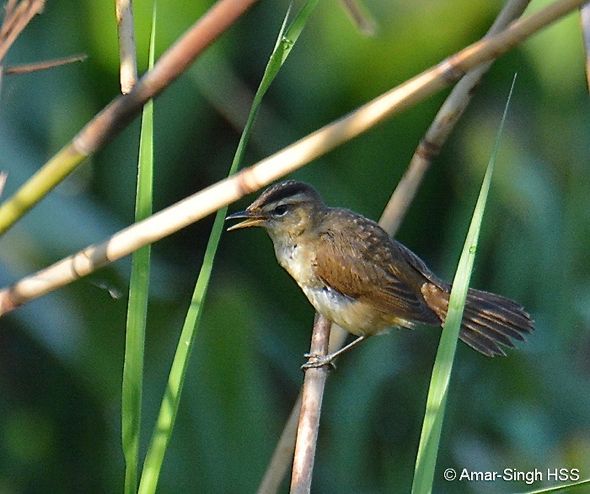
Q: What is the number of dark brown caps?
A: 1